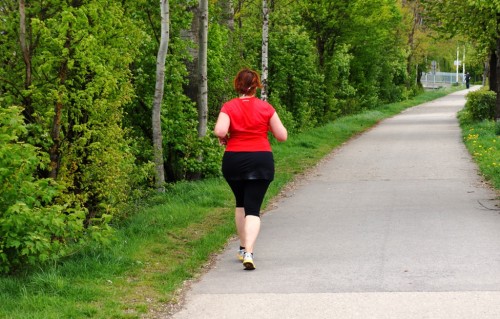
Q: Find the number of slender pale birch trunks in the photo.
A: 3